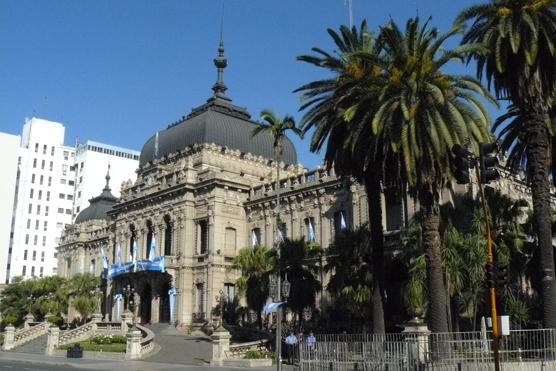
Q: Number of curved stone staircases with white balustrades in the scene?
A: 2